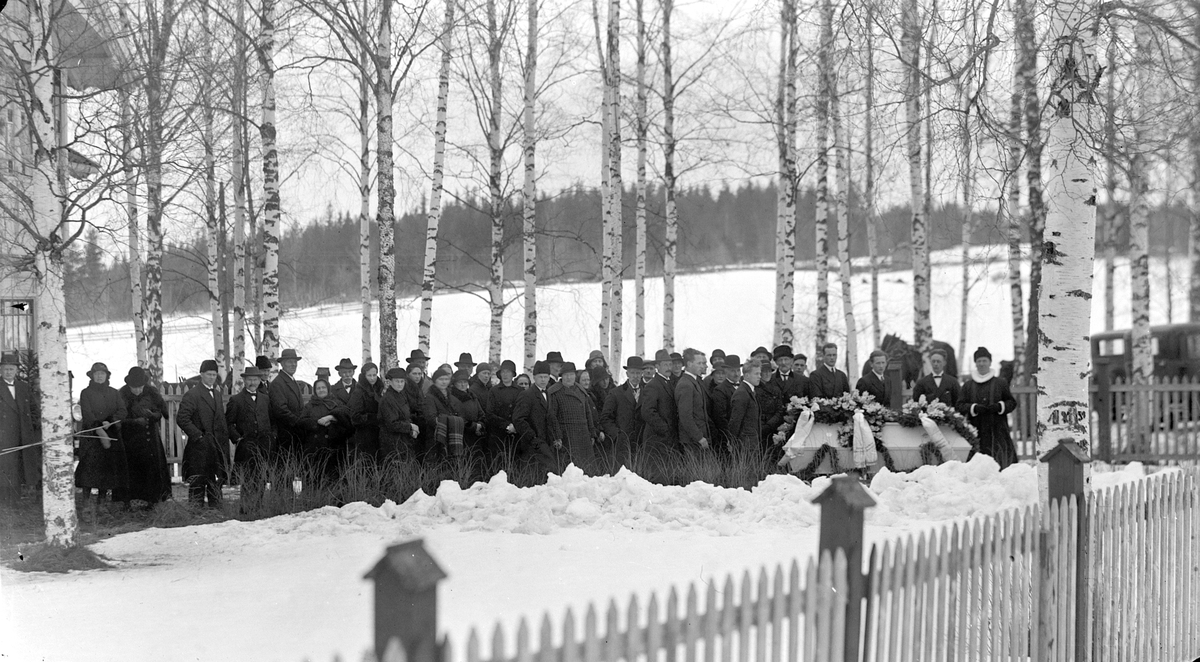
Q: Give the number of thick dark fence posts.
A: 3